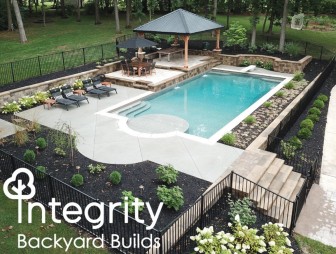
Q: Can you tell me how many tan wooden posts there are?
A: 4